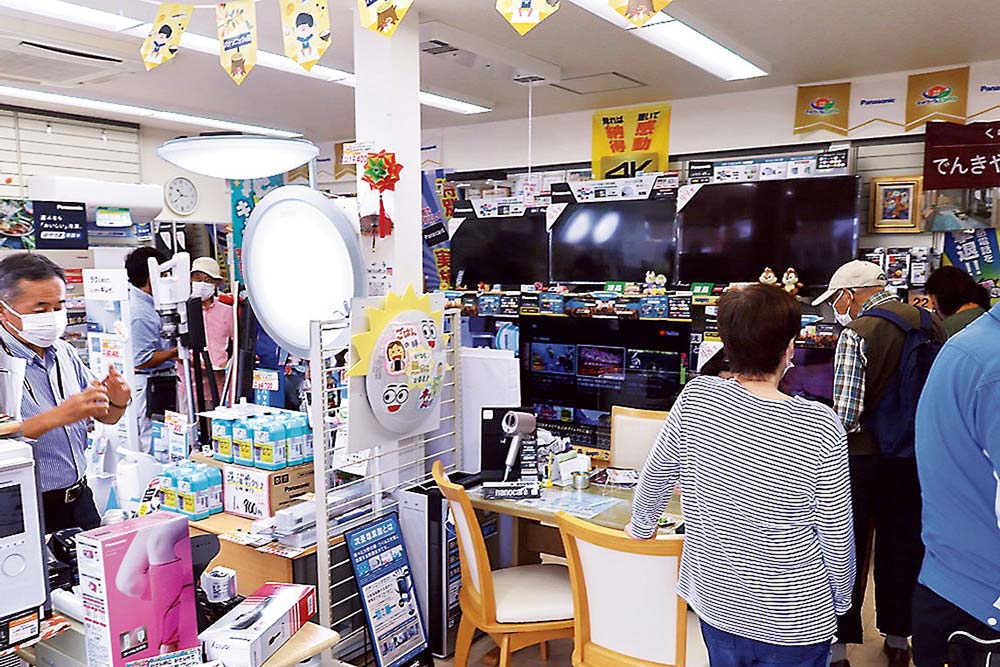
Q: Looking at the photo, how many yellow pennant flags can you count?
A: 6